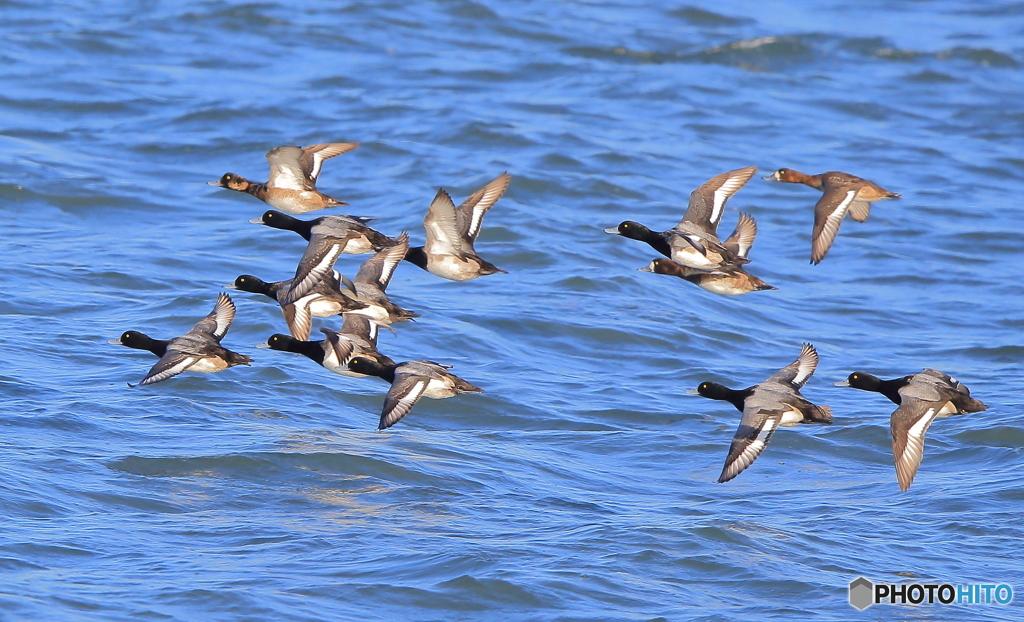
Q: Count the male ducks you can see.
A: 10